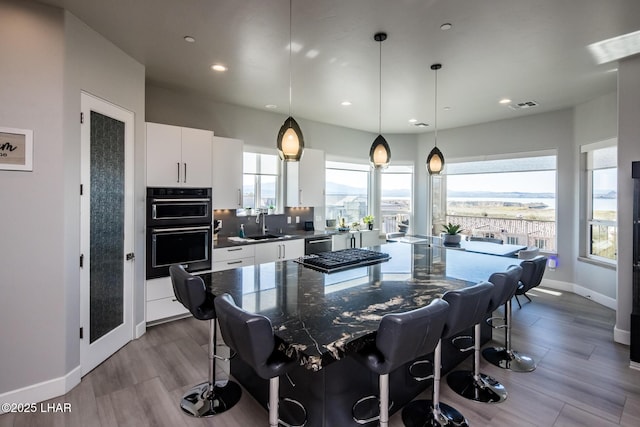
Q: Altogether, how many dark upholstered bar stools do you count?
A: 6